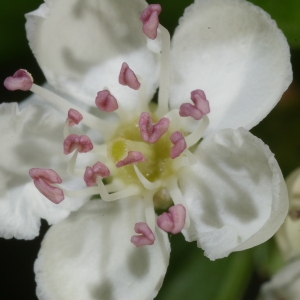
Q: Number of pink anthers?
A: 14